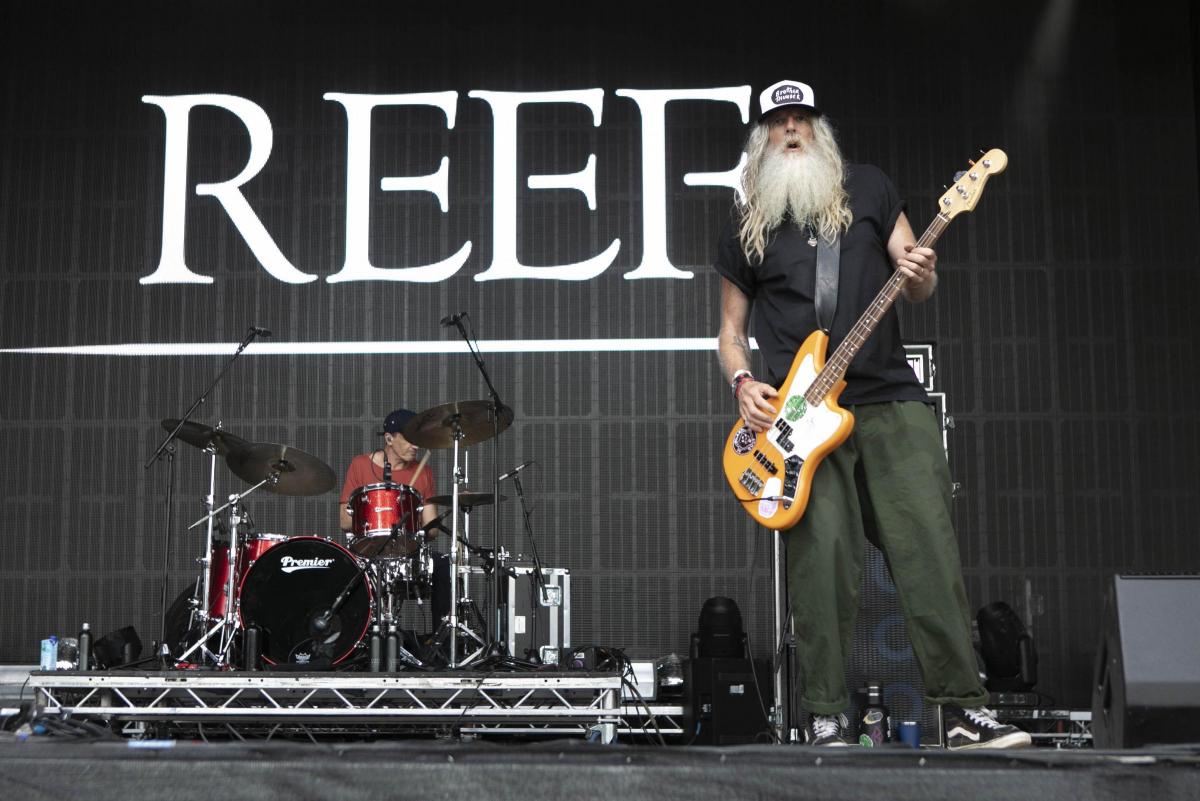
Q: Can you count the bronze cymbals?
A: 4